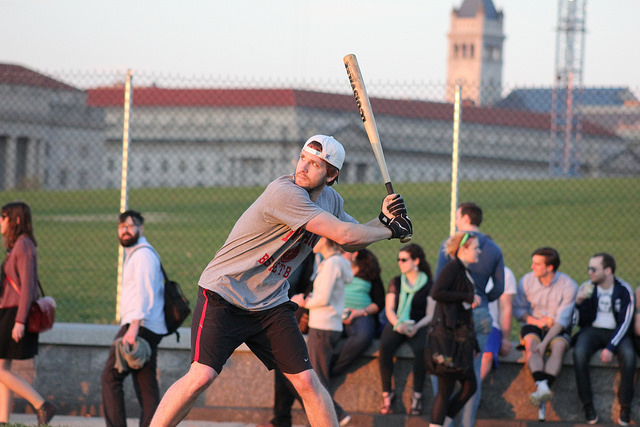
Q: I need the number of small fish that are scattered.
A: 0